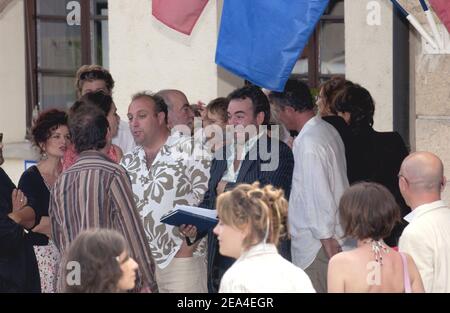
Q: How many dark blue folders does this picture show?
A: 1